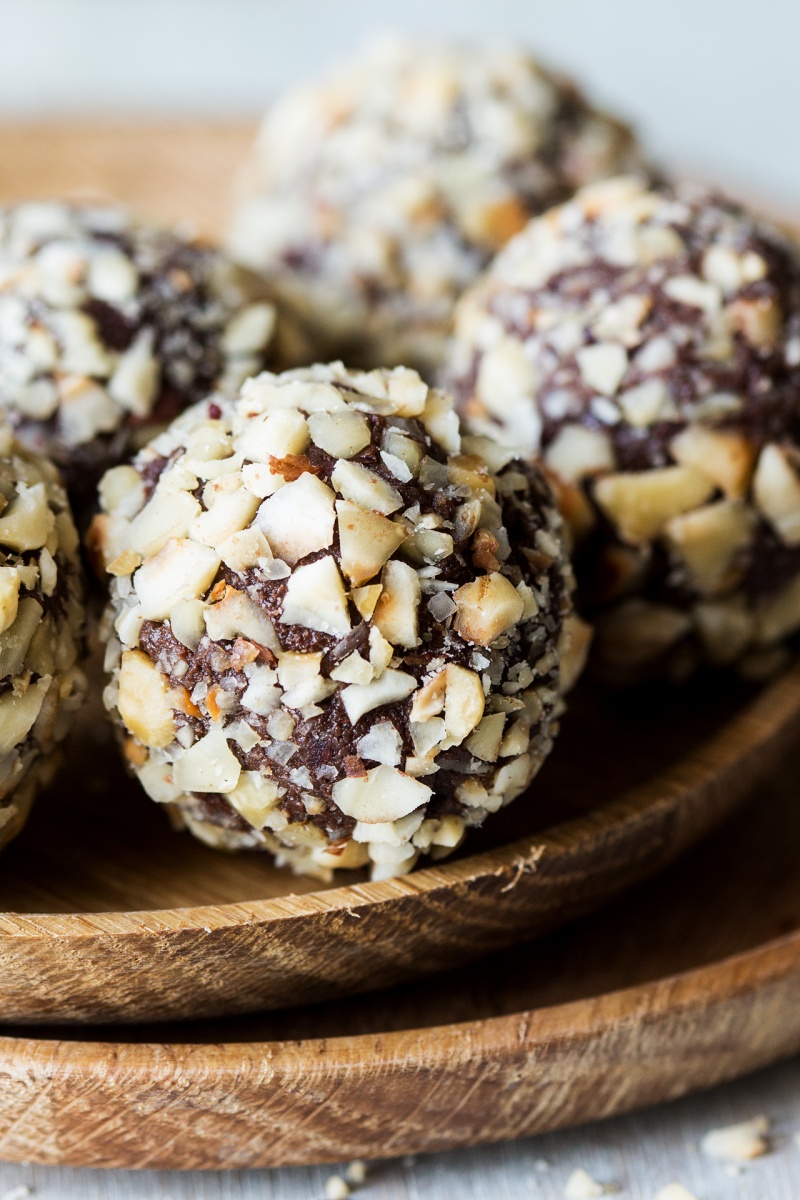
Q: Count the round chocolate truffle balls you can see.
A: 5